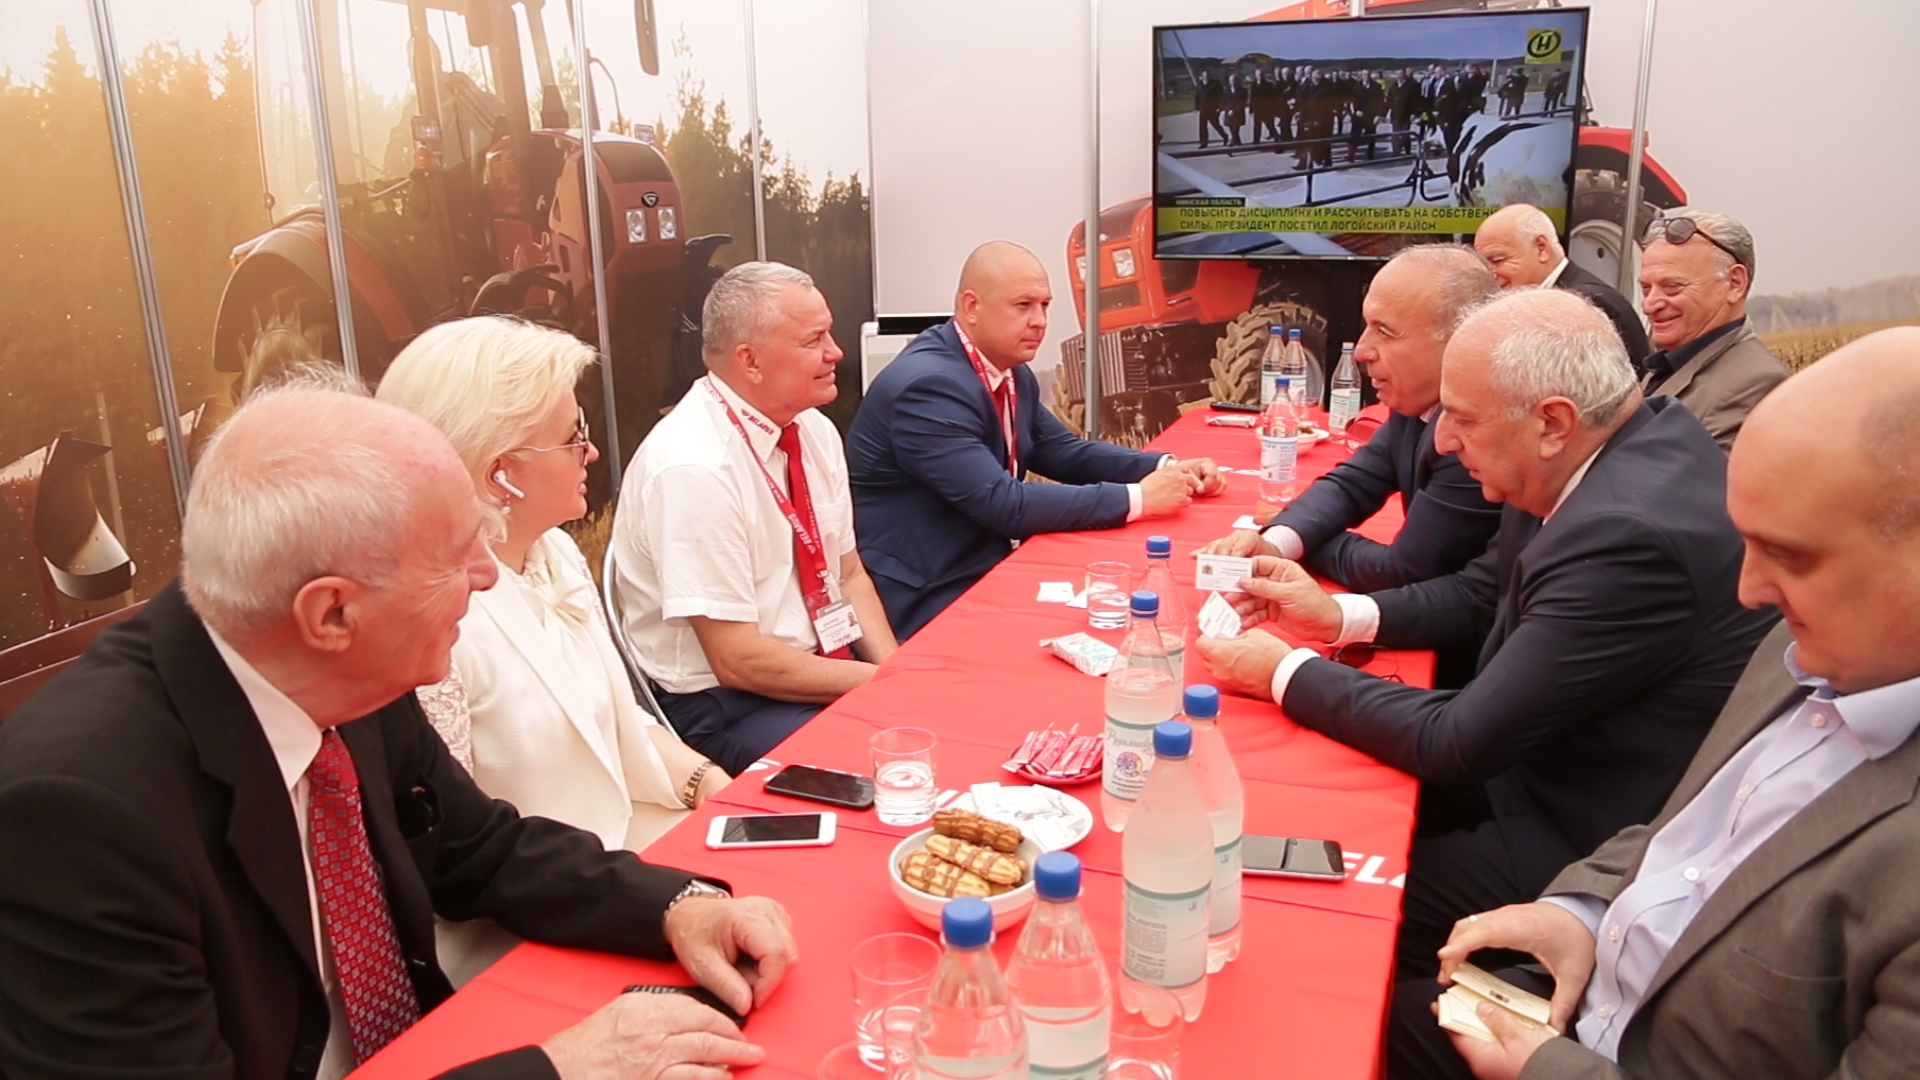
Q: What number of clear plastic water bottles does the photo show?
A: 10